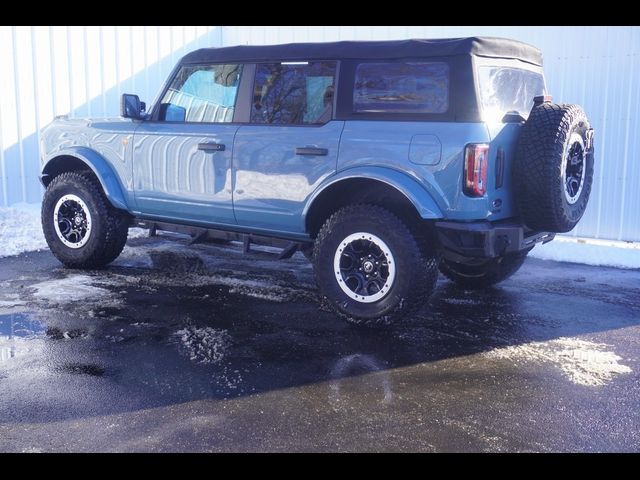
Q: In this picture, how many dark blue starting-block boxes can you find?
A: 0